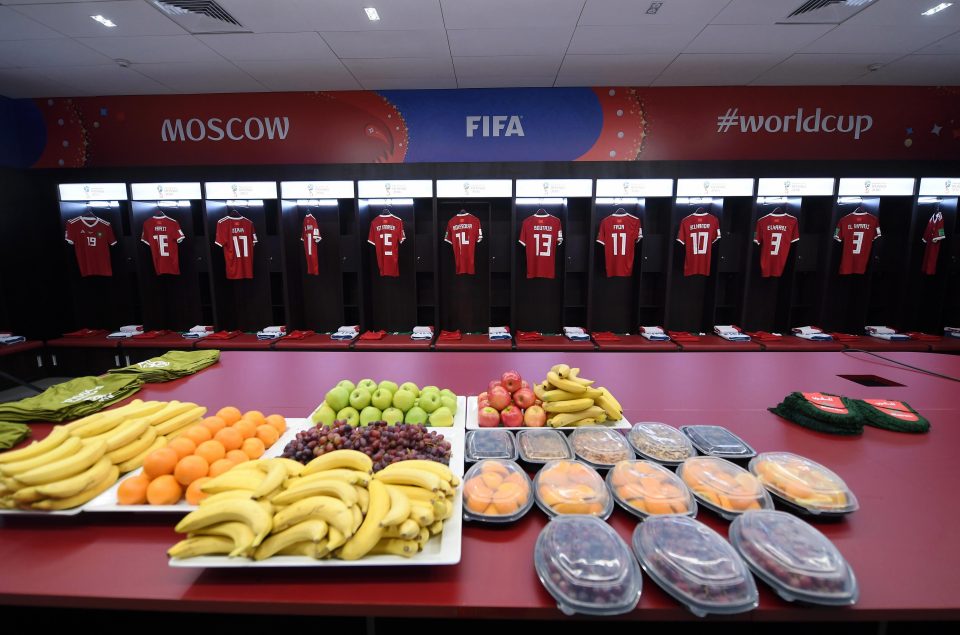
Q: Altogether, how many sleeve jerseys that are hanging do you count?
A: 12